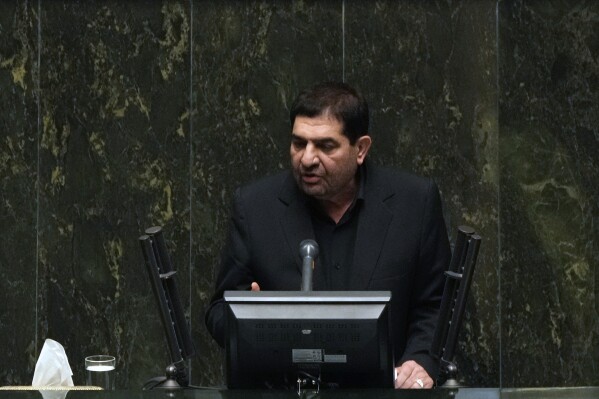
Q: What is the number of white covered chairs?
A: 0